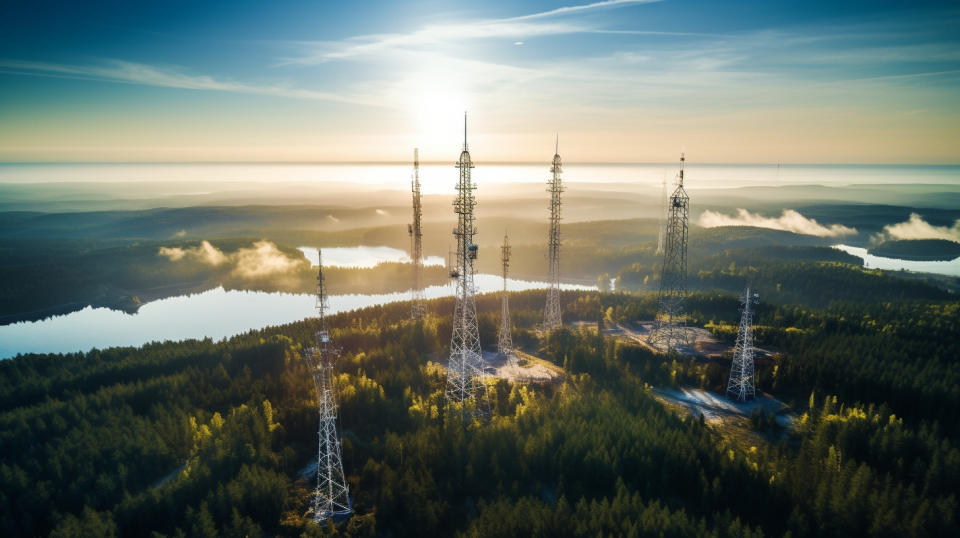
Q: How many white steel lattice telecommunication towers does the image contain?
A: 7